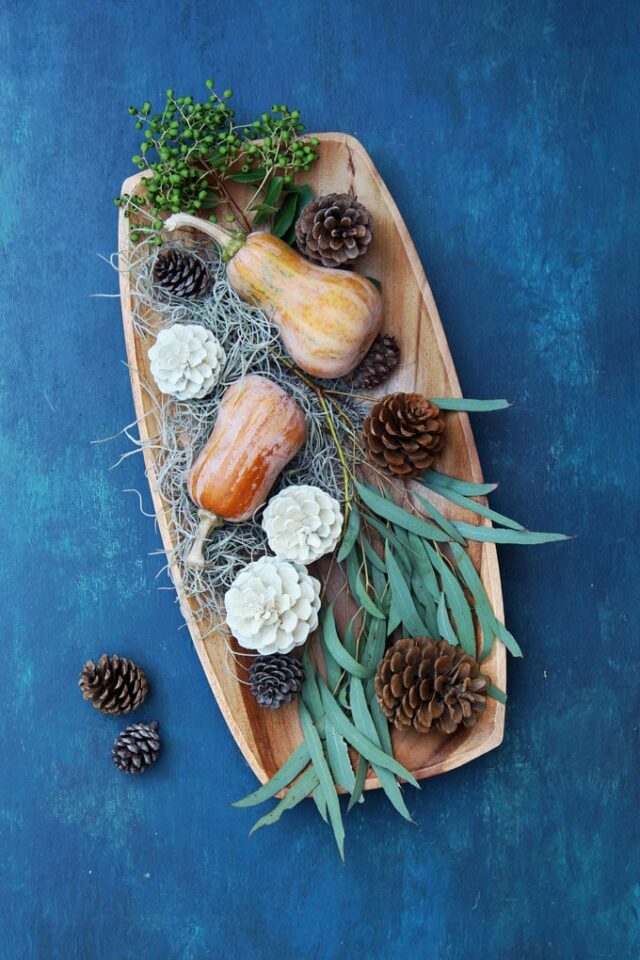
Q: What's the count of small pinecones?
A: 5